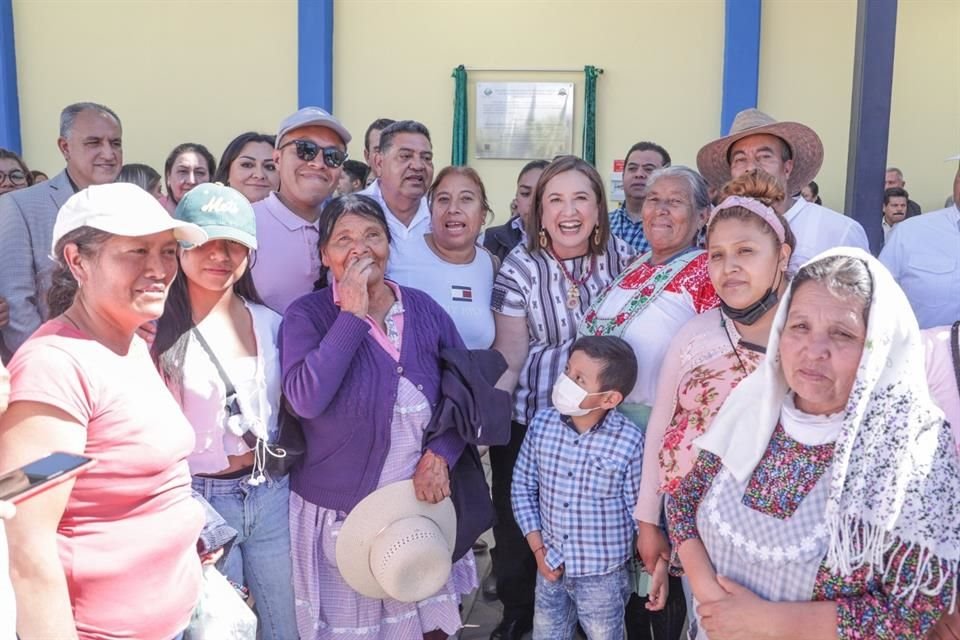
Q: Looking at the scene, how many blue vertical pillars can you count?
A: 4